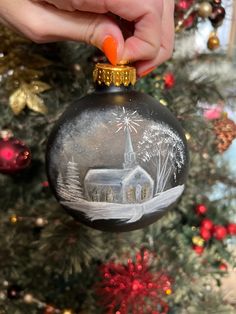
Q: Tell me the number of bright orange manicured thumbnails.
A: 1